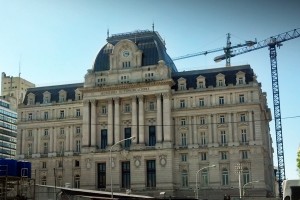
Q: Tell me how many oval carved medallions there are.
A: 4